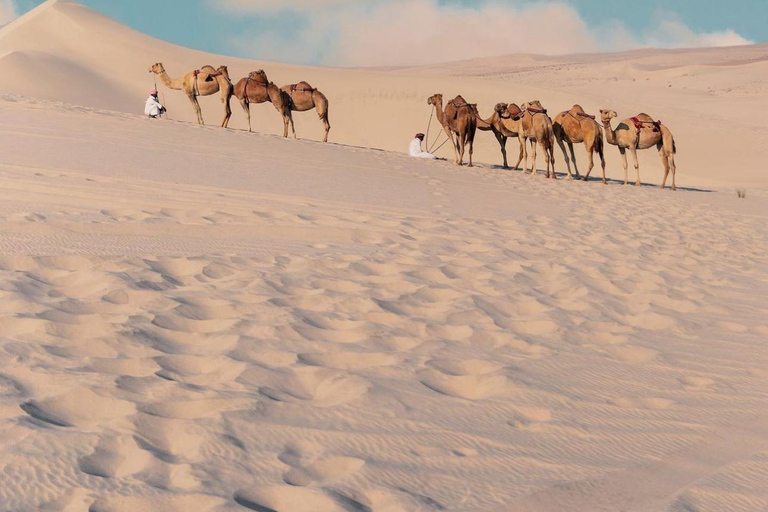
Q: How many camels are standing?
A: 8